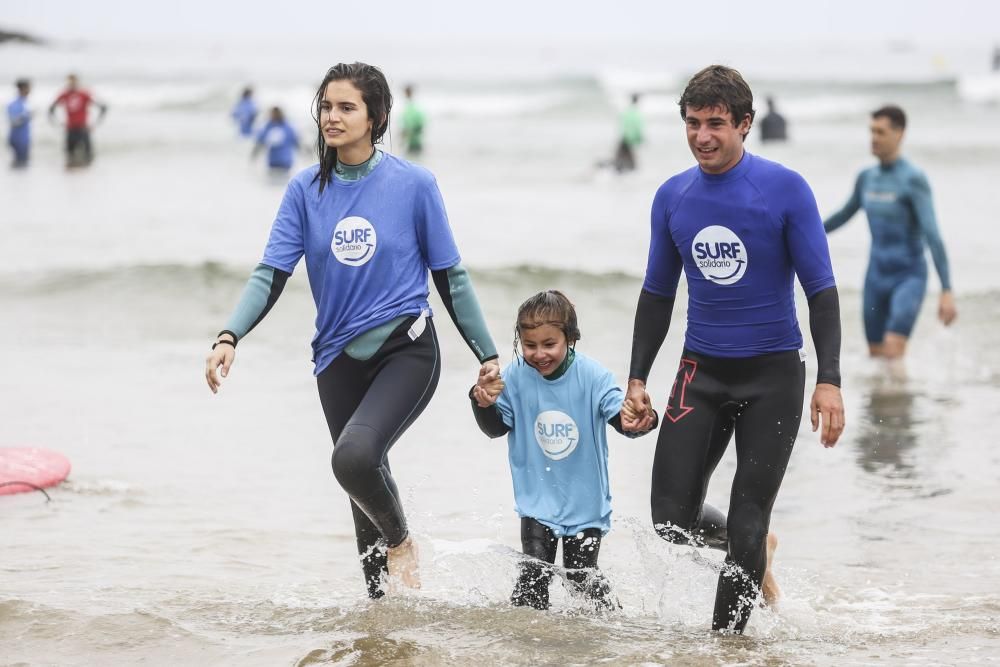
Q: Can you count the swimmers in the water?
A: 11